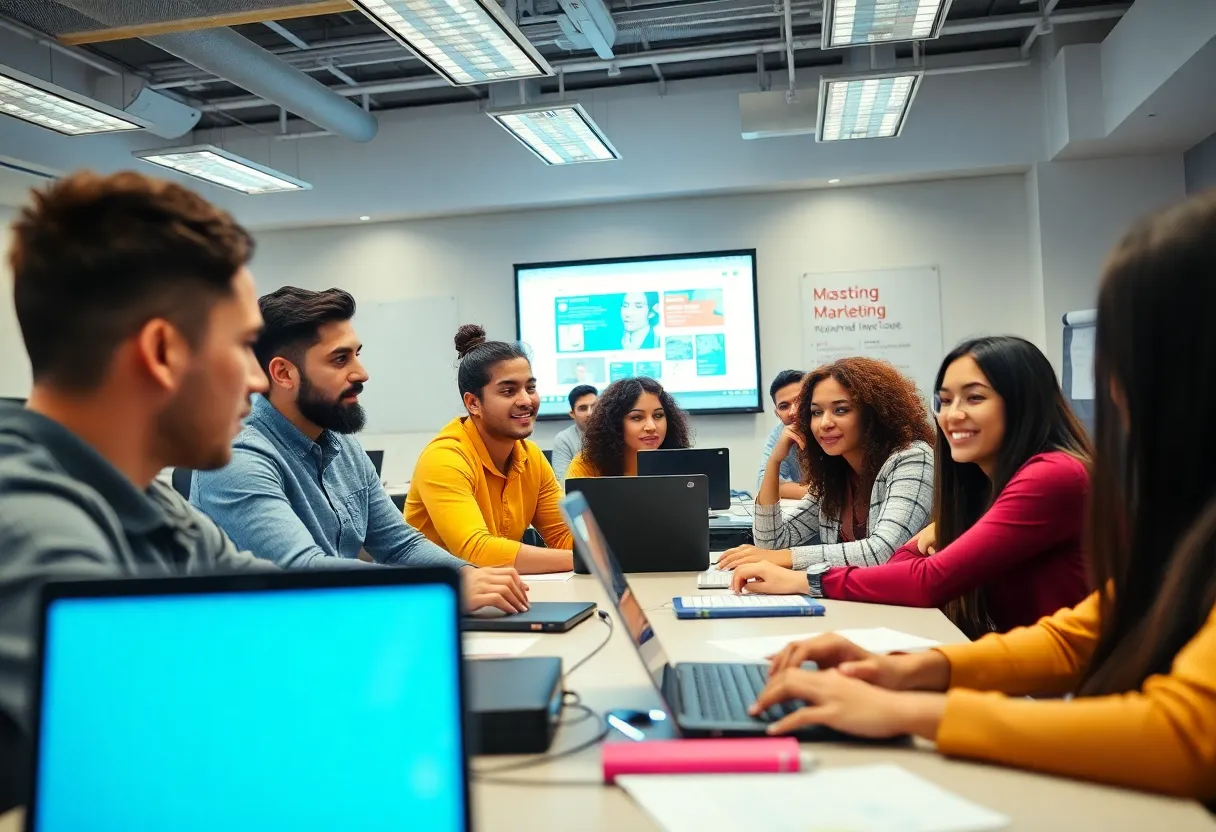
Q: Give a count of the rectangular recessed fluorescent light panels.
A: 6